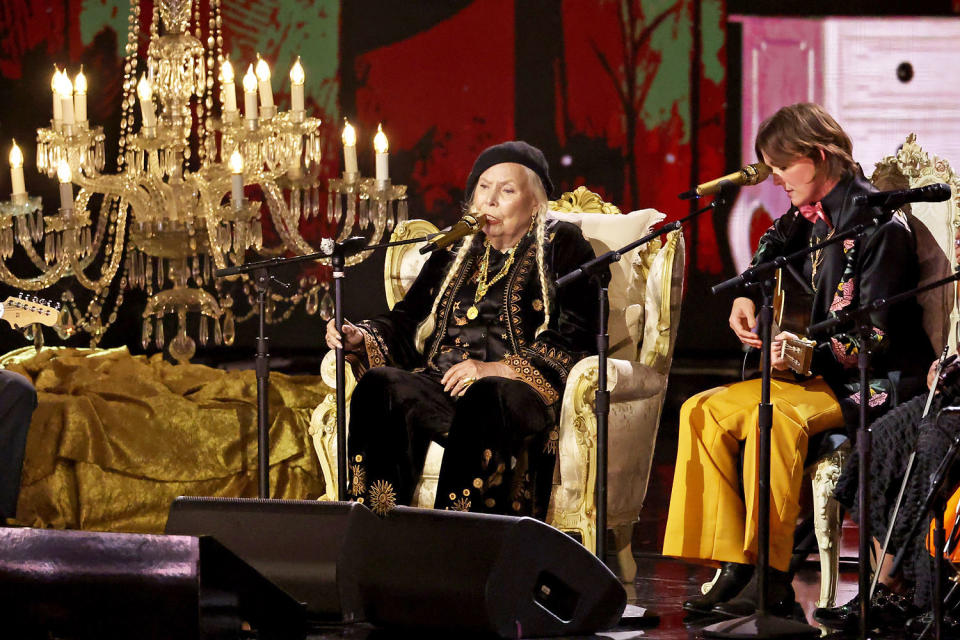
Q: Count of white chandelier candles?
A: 13